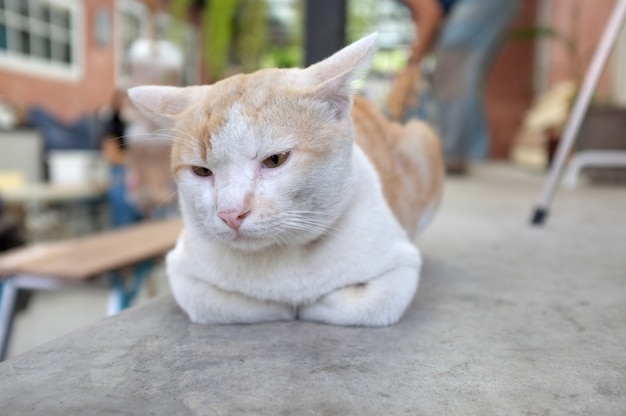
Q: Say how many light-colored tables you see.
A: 2